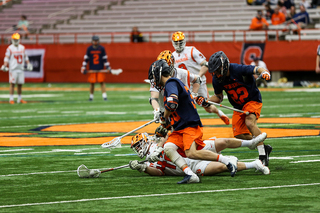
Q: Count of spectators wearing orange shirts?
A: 2